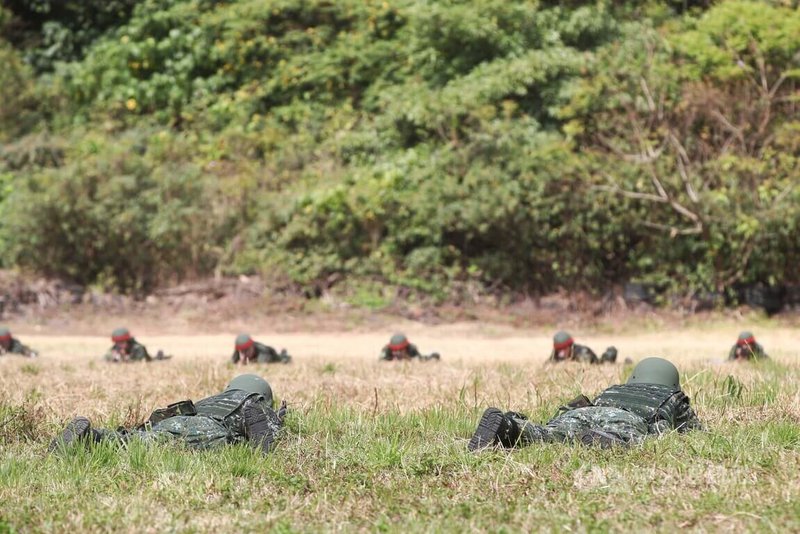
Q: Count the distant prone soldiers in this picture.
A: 6